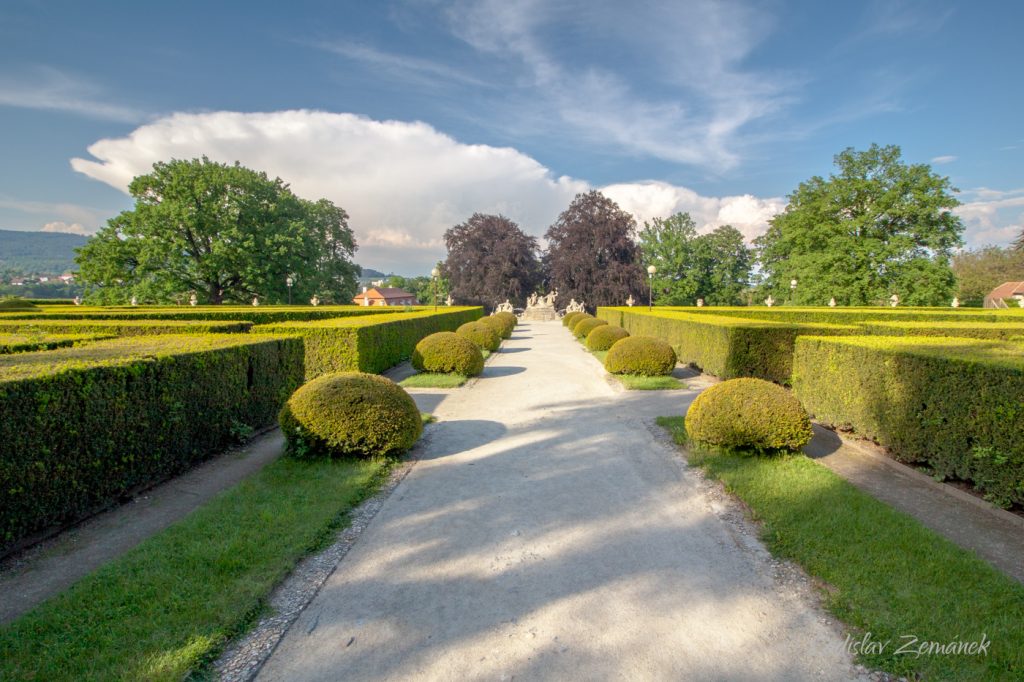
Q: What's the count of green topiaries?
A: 12